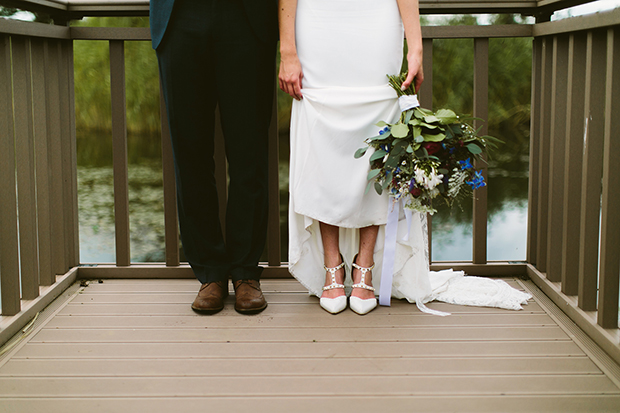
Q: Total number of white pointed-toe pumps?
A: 2